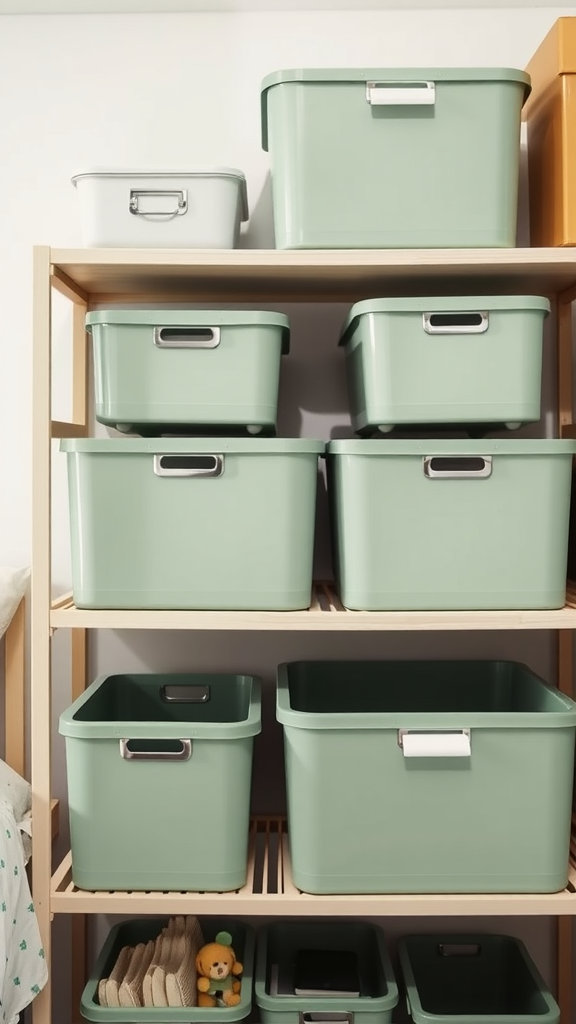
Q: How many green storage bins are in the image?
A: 10